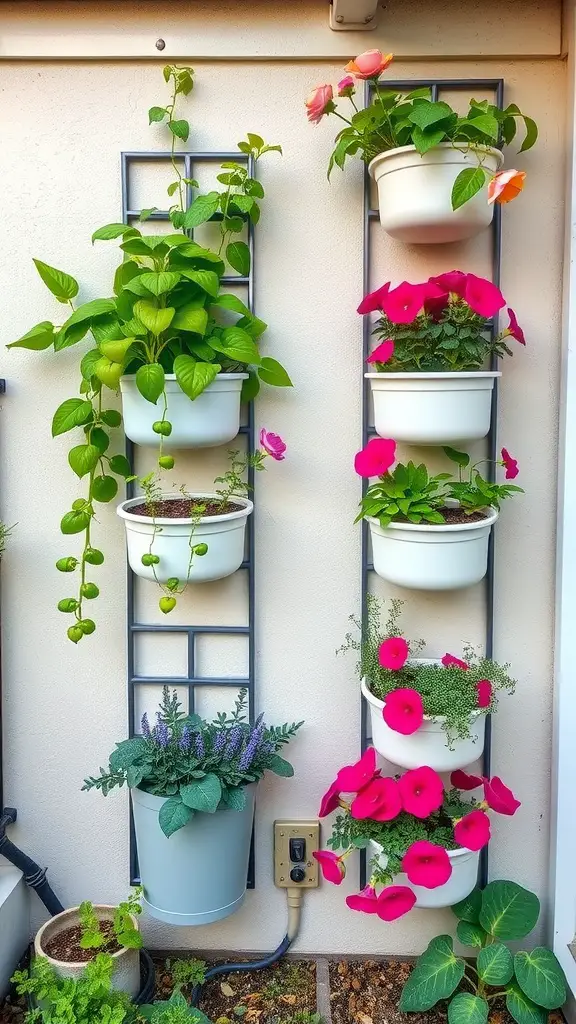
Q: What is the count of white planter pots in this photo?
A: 7